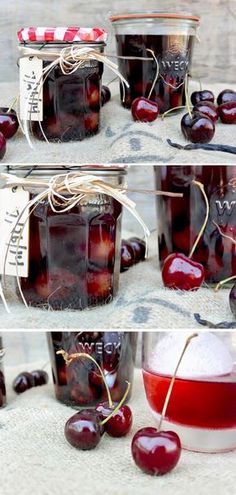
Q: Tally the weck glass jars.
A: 3